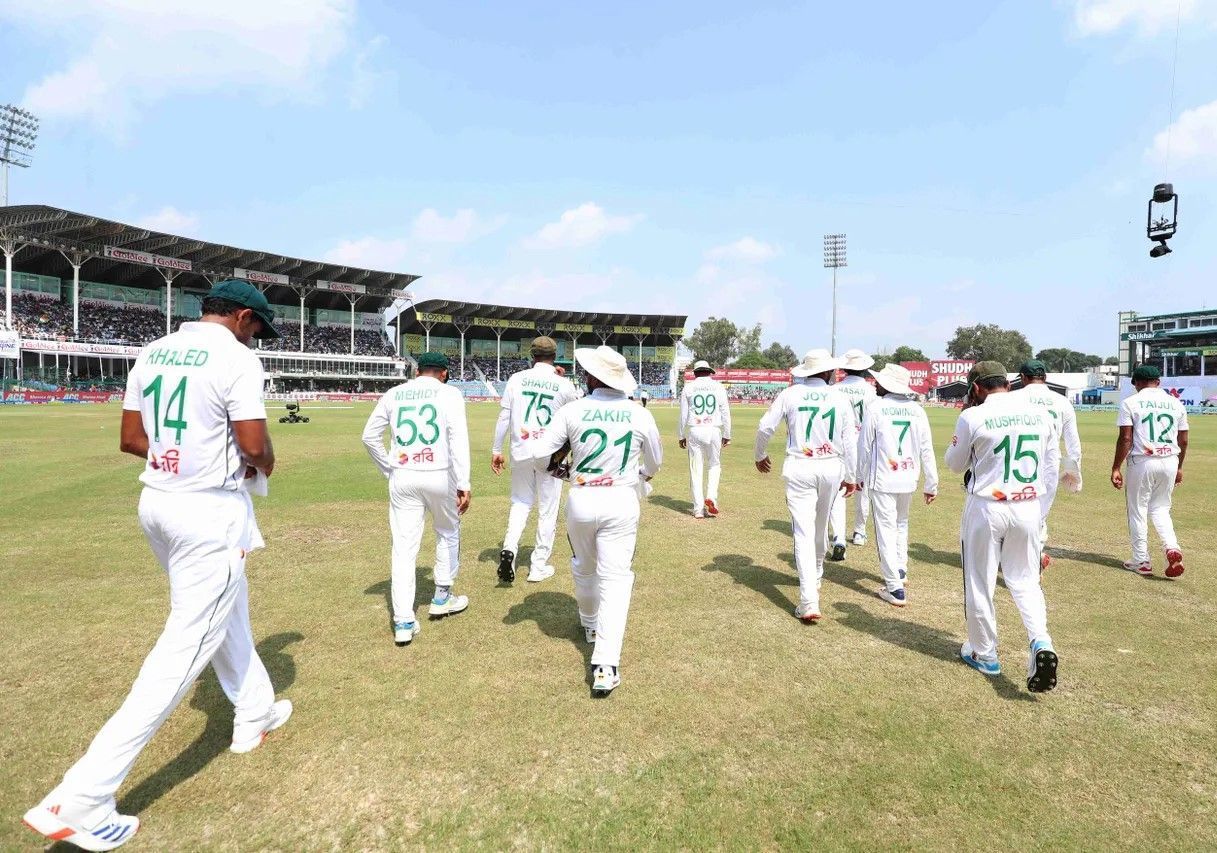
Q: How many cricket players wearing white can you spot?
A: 11